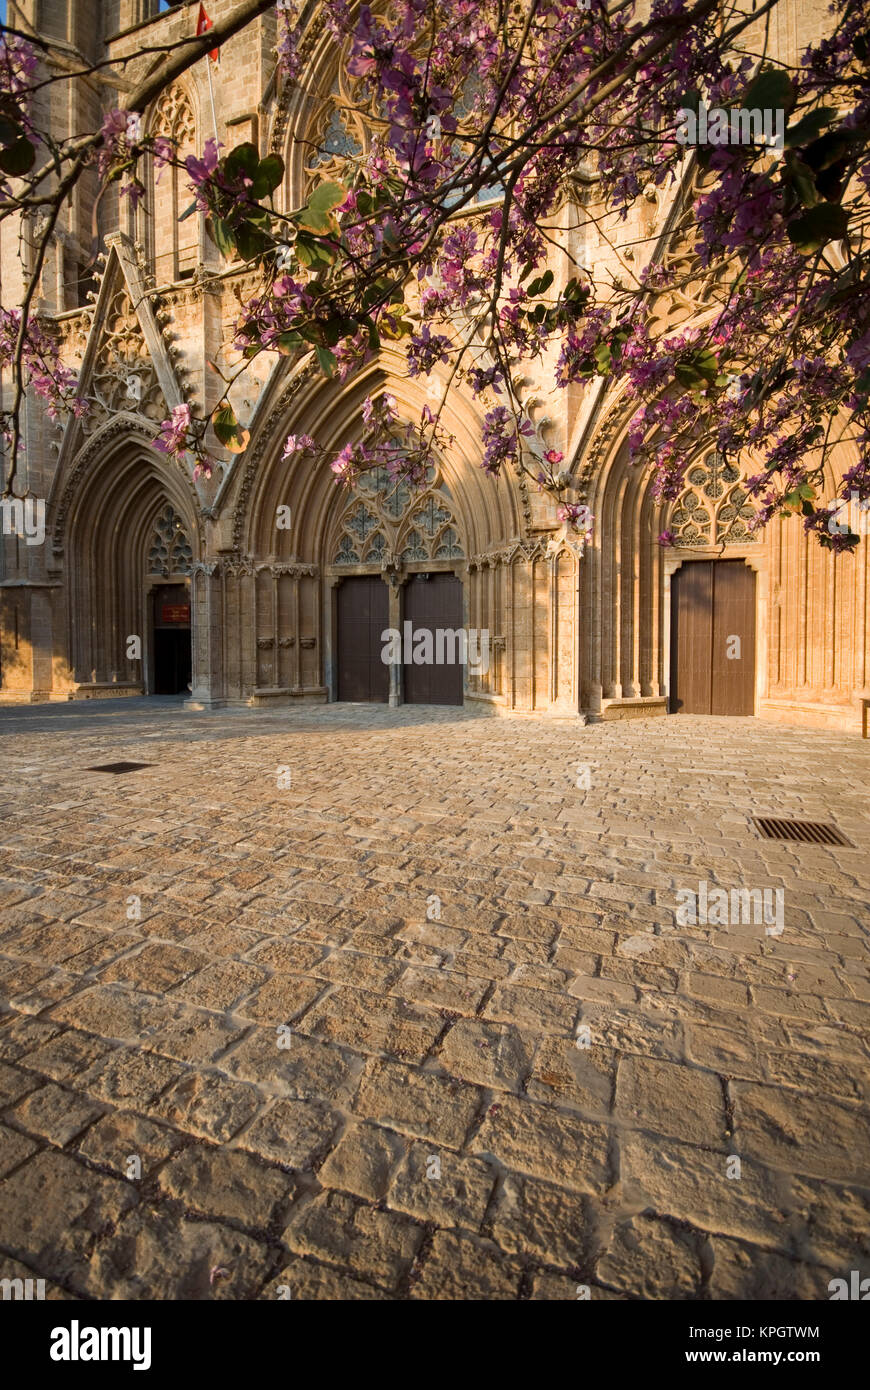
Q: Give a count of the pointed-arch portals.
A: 3